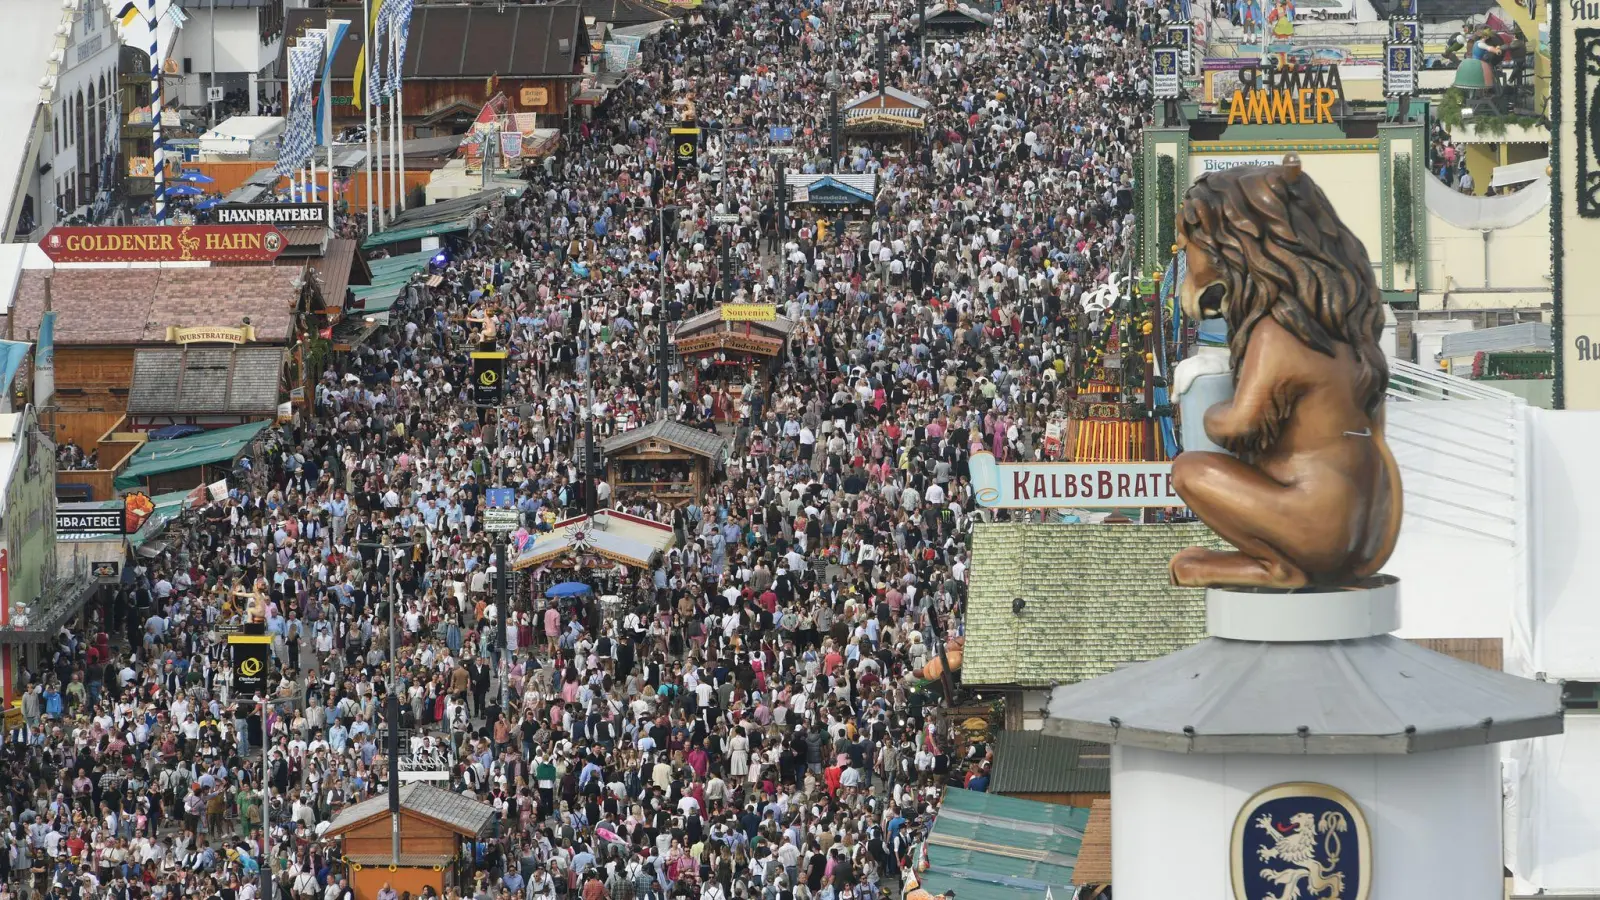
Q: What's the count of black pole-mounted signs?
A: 3